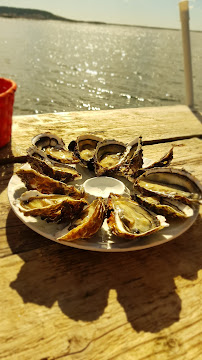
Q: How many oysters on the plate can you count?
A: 12